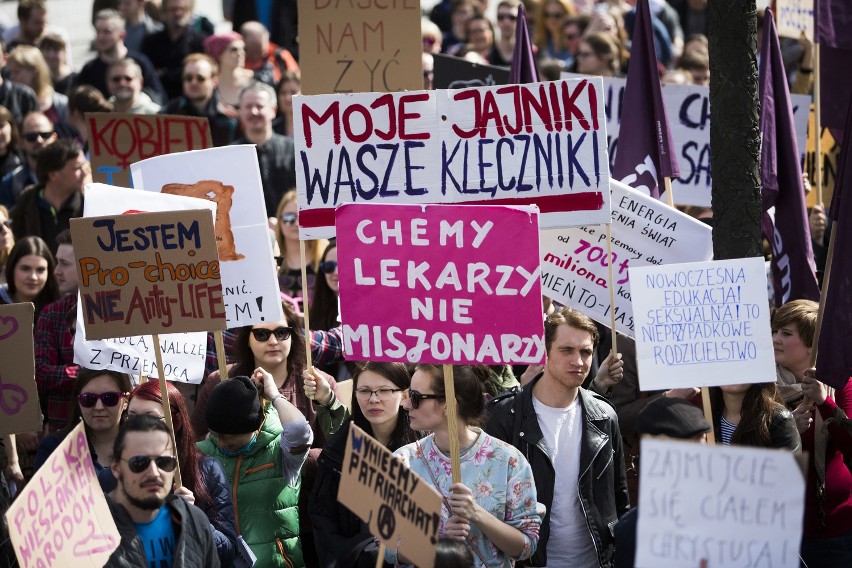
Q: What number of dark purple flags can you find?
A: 5